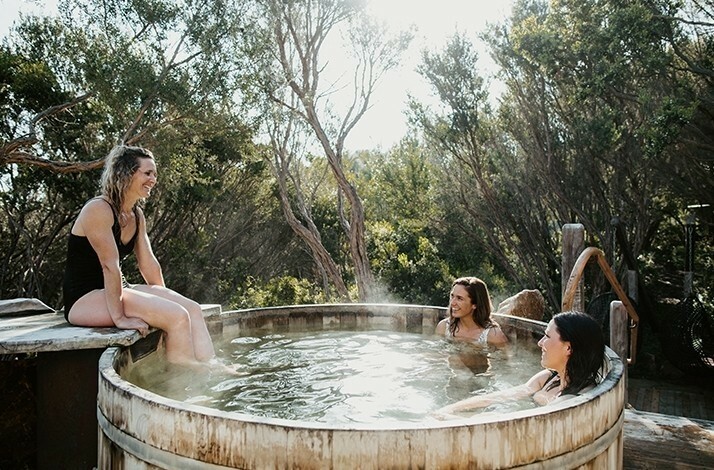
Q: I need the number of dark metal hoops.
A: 1